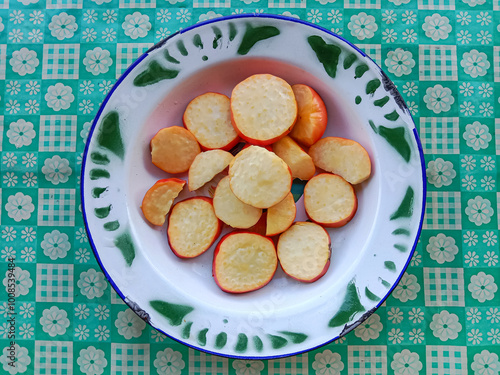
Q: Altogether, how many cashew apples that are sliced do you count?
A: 15